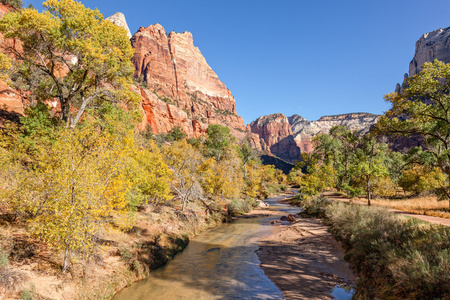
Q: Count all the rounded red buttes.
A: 1